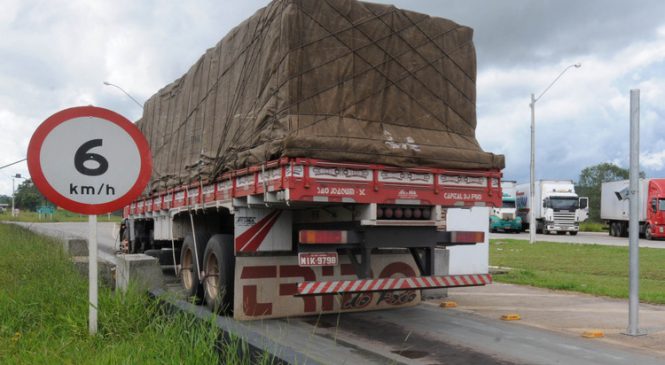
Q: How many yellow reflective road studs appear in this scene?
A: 3